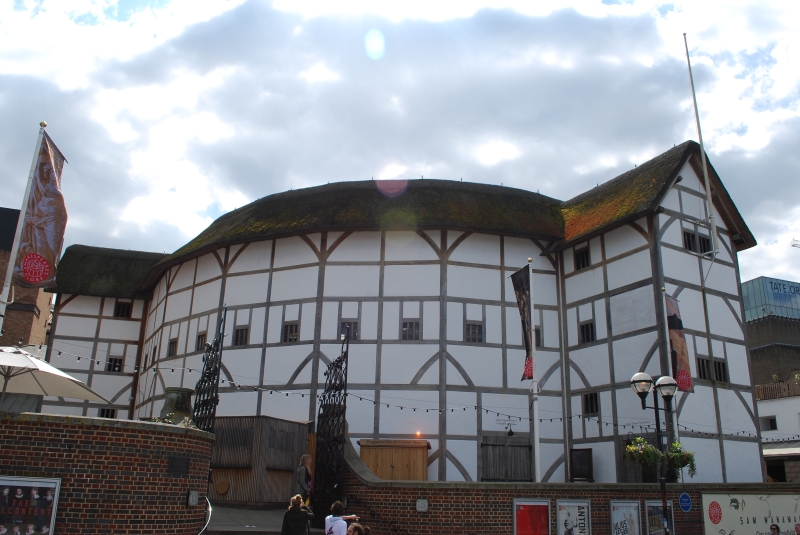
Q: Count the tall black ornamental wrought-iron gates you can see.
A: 2